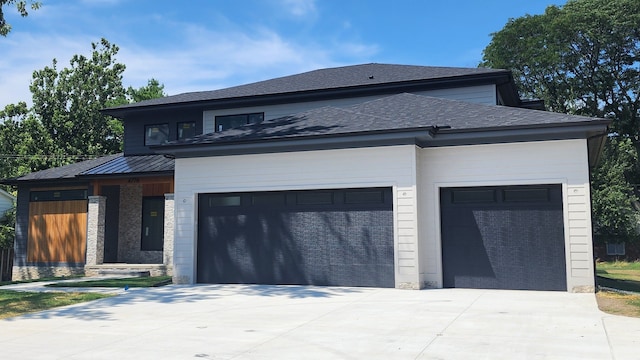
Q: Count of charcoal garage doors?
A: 2